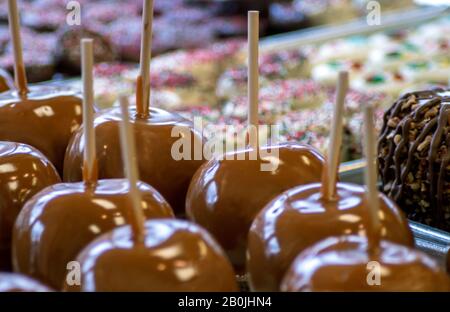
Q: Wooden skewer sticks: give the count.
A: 7